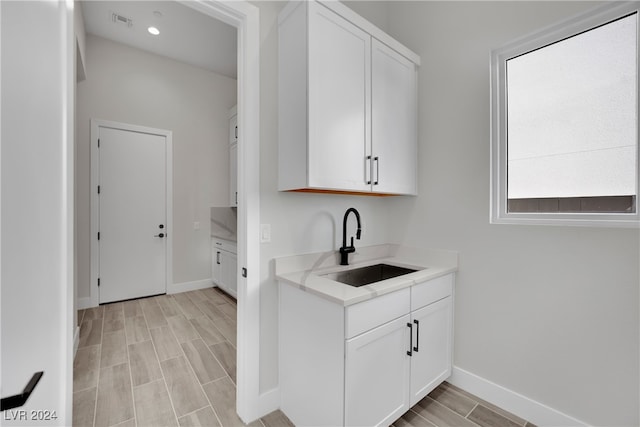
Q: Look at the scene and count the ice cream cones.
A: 0